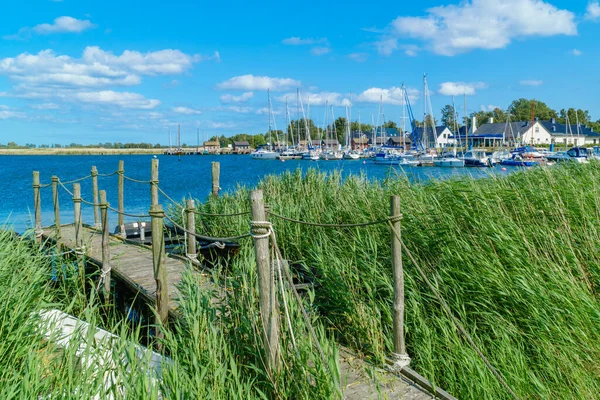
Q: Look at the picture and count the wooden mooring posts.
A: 12